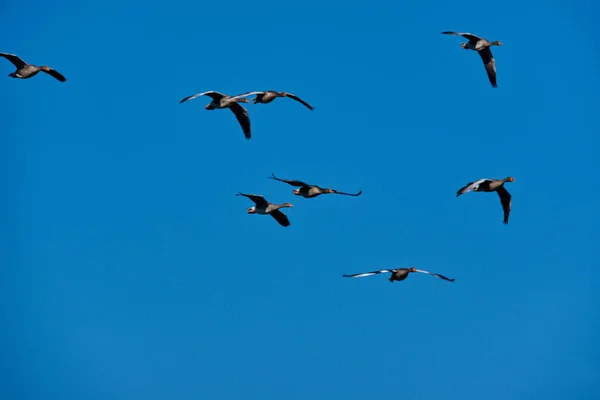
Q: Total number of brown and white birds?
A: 8